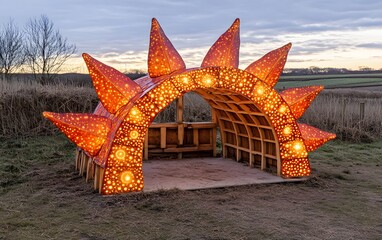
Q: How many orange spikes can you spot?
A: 7